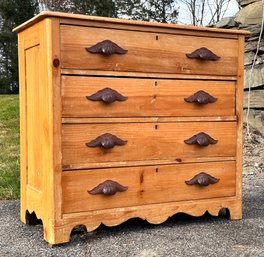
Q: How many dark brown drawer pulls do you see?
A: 8